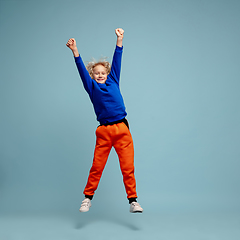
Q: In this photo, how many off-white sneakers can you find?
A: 2